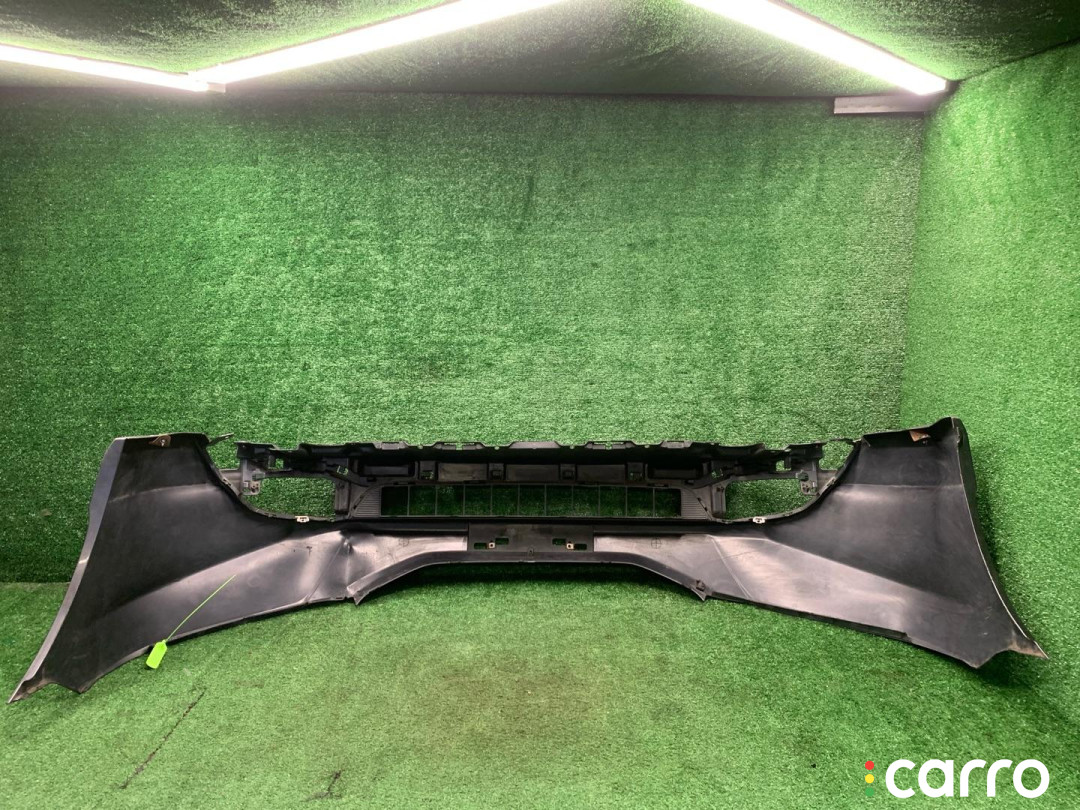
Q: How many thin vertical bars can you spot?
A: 10